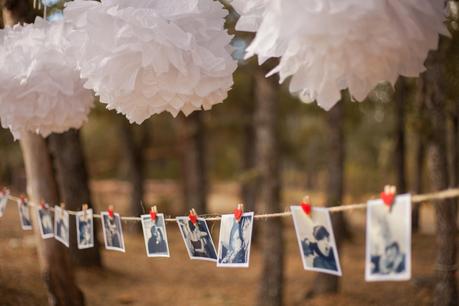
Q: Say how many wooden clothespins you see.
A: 11